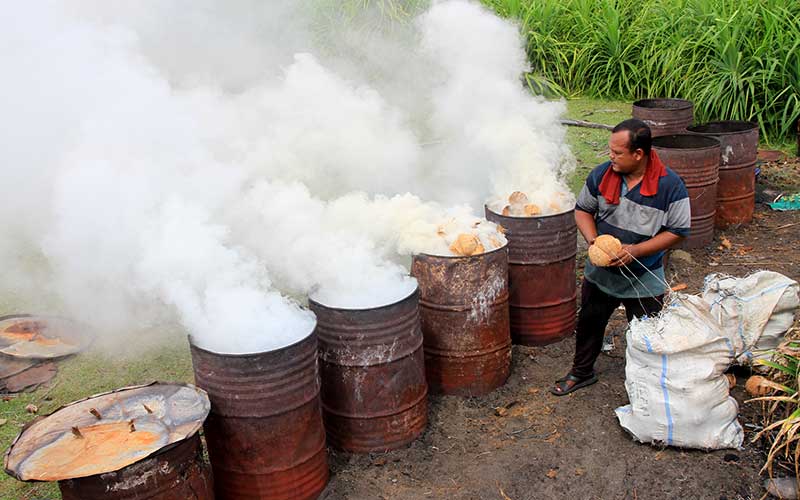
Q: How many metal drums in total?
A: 8